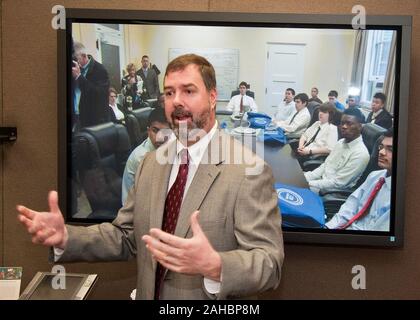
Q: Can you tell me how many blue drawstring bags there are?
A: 3